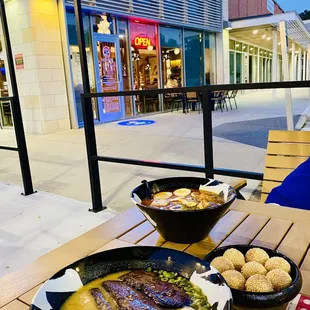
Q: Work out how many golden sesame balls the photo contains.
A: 8